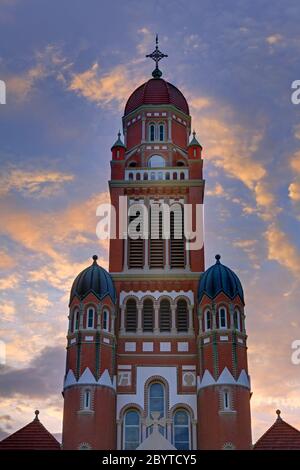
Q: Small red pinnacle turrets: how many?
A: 2